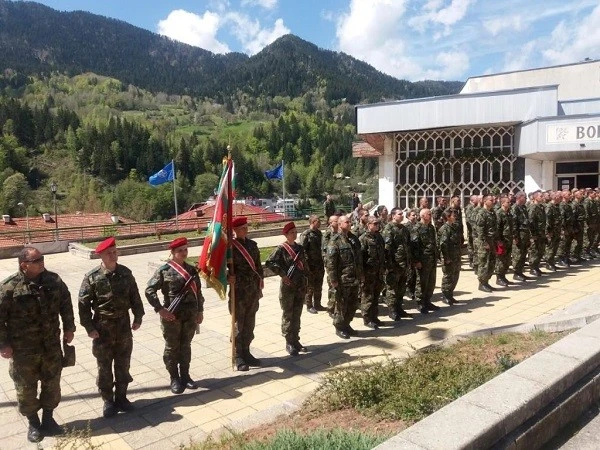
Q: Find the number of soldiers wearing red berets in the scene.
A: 4